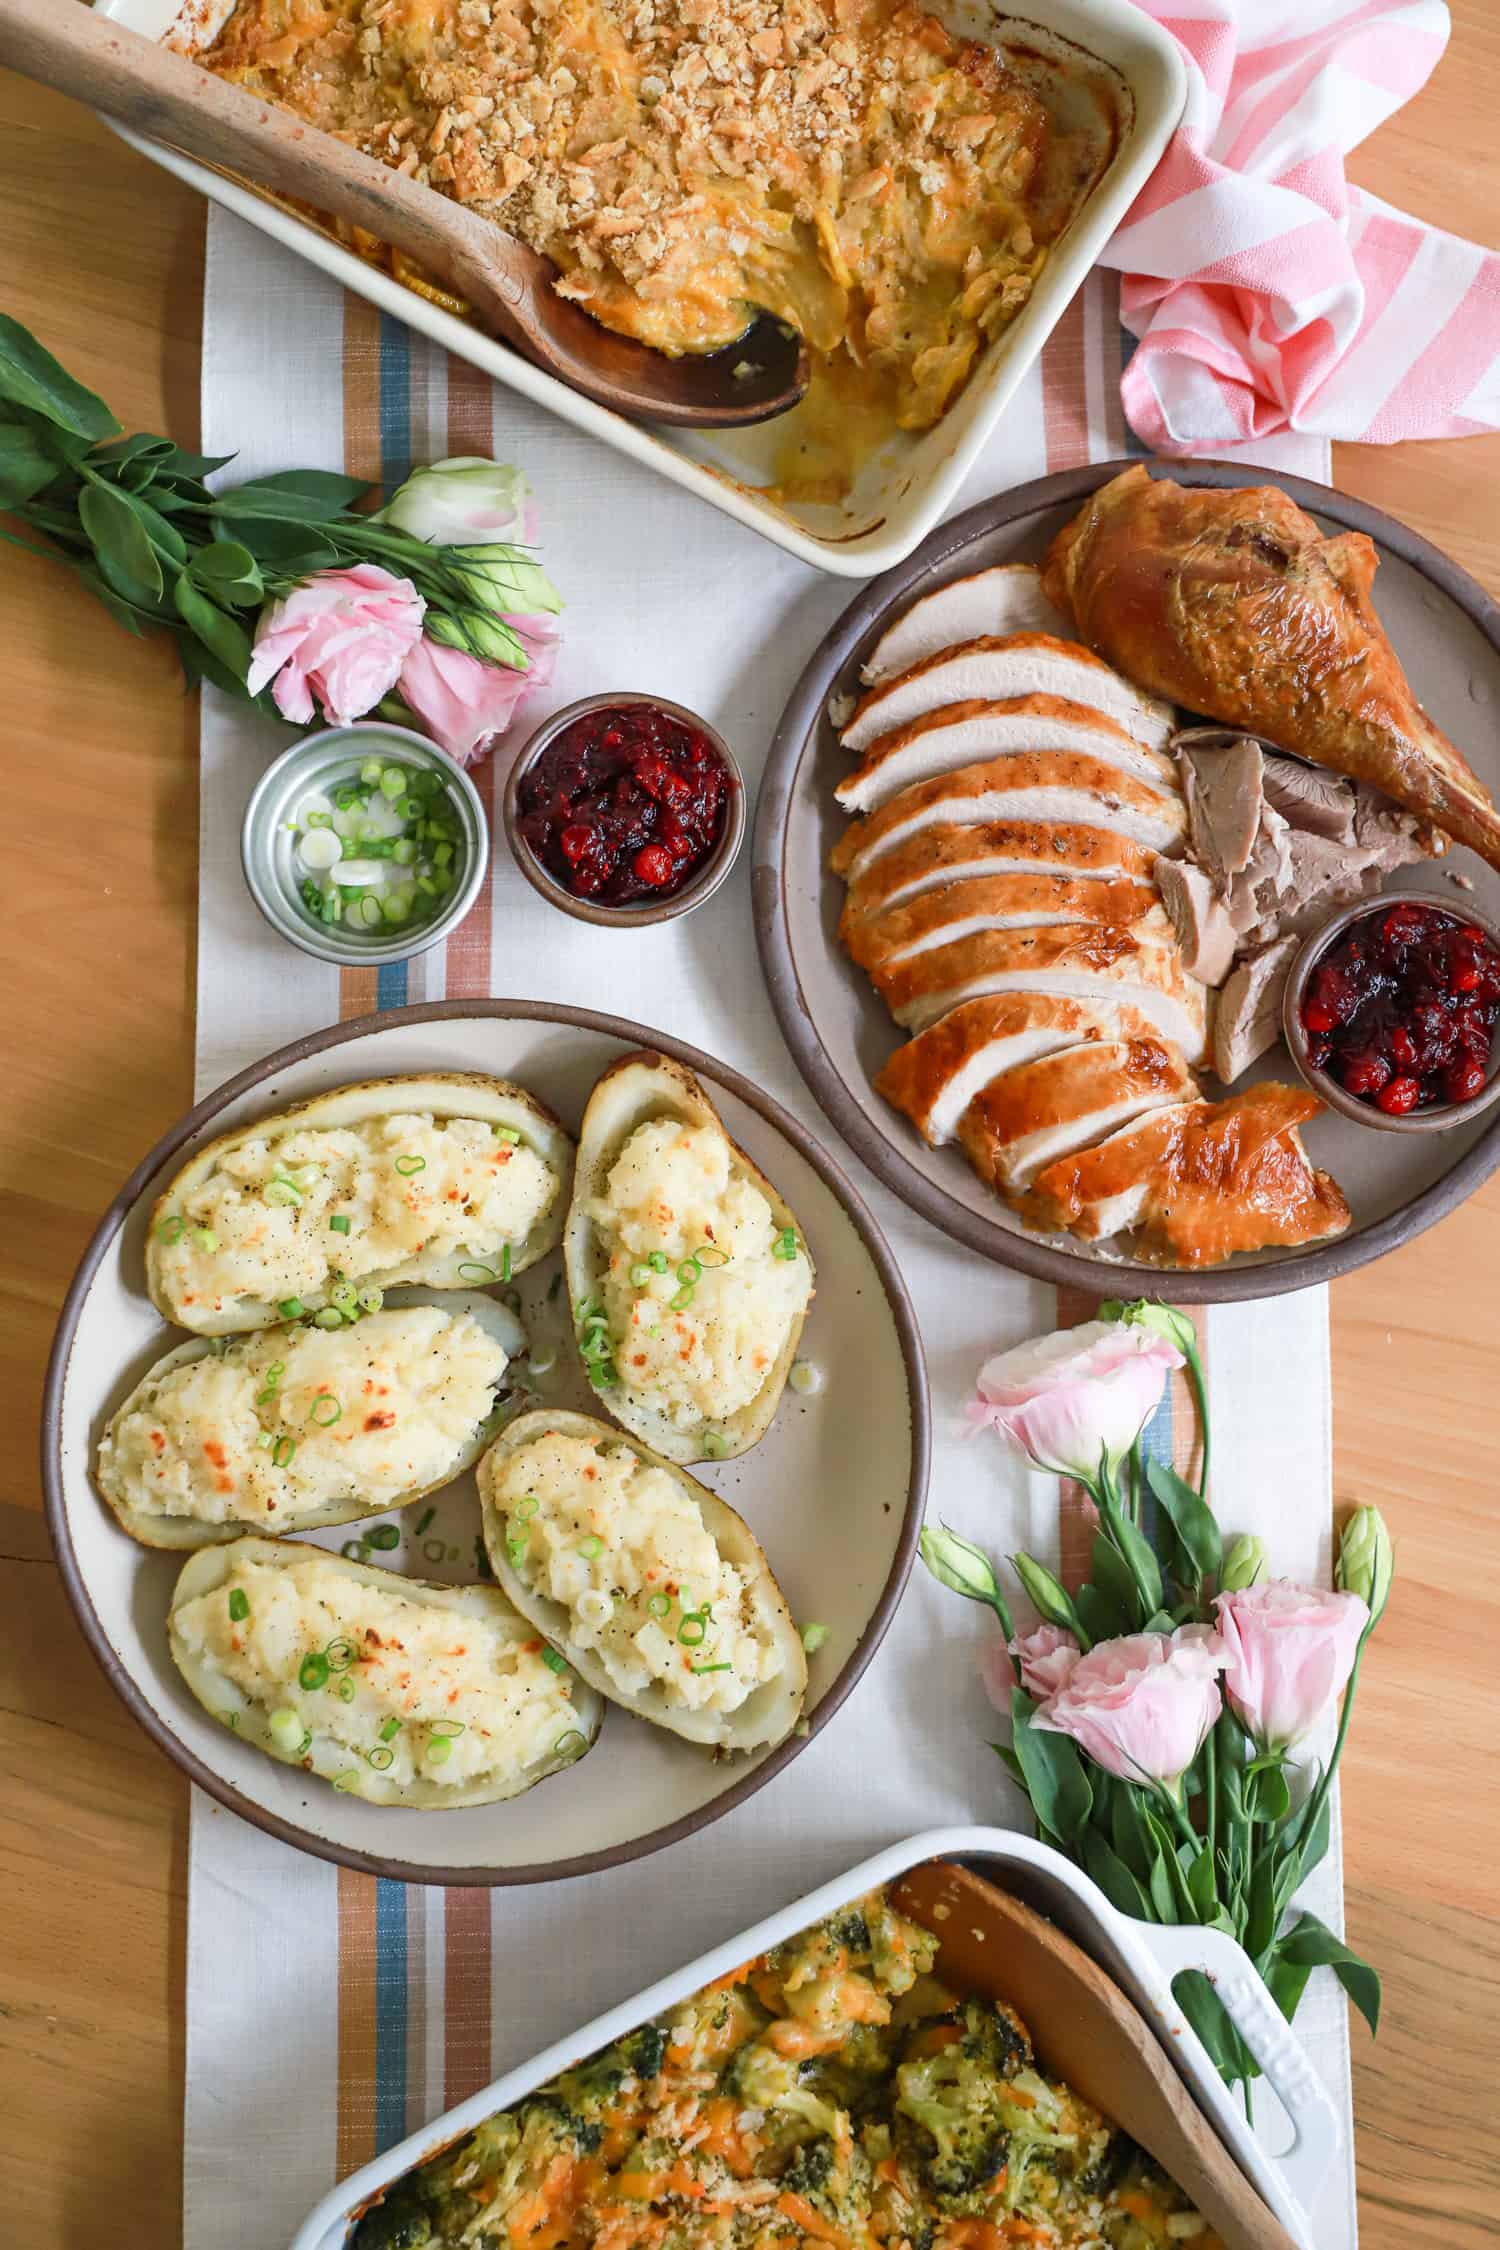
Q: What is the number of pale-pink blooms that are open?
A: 6